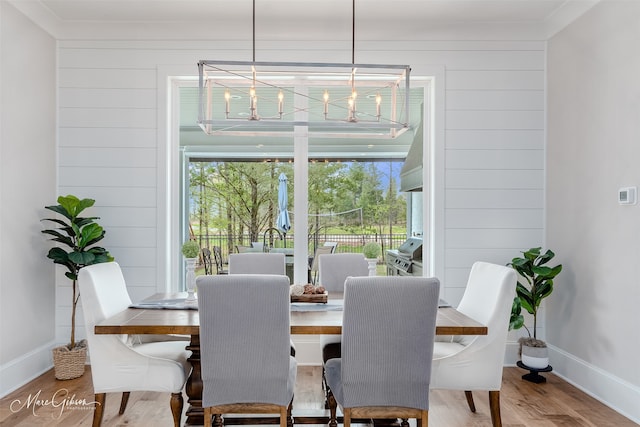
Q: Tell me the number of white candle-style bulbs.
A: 8